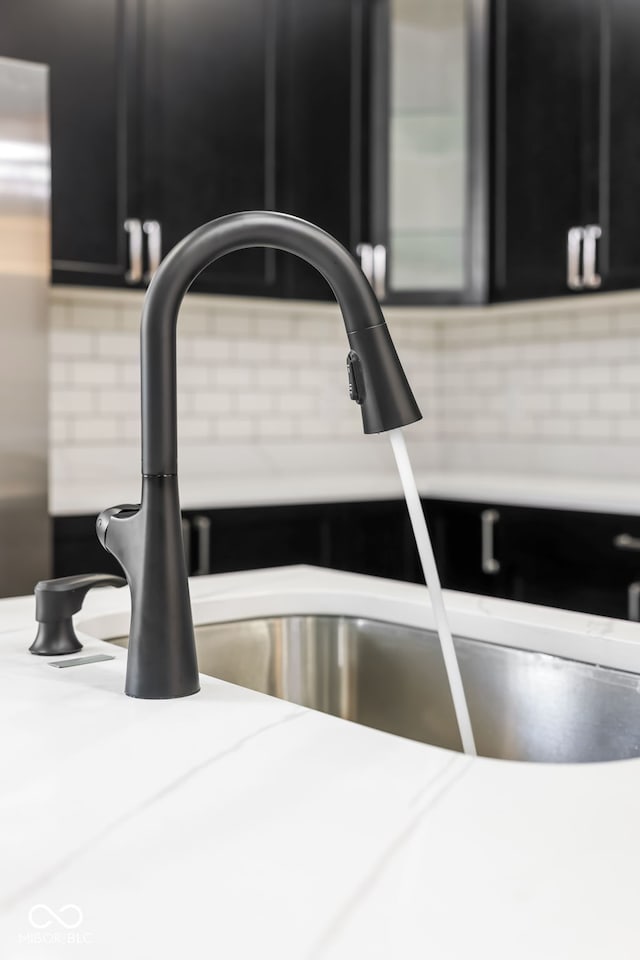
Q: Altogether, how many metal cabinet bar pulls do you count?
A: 11